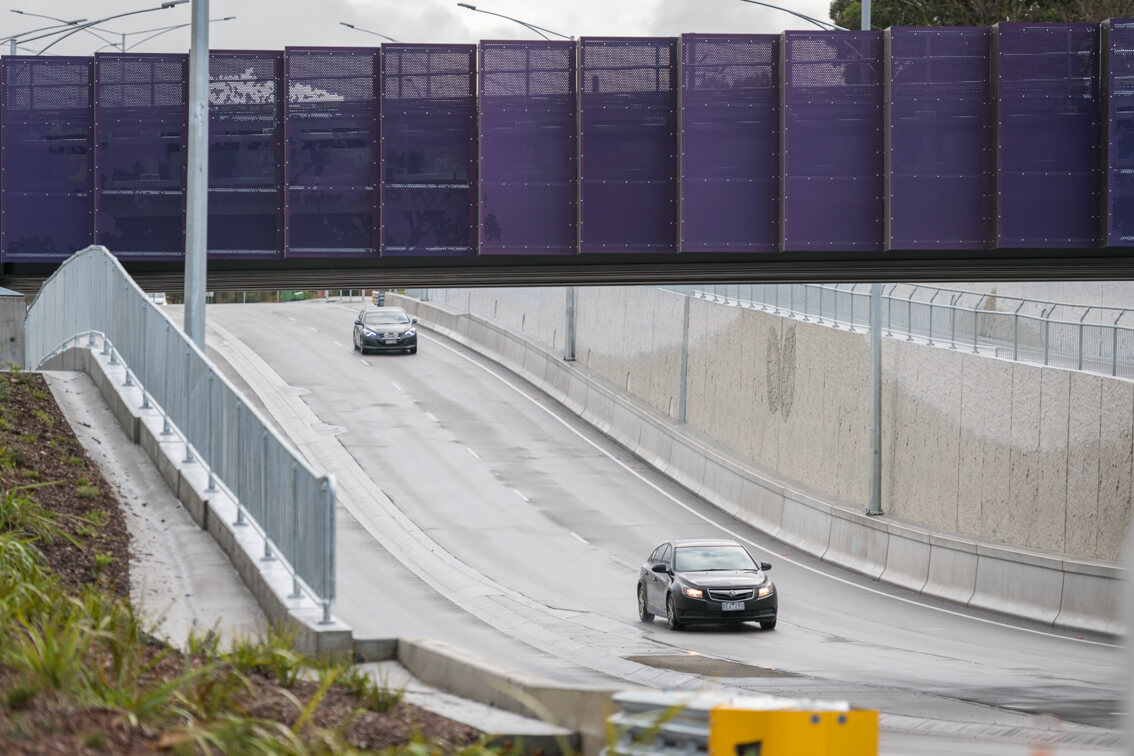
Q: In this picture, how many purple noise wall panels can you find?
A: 12